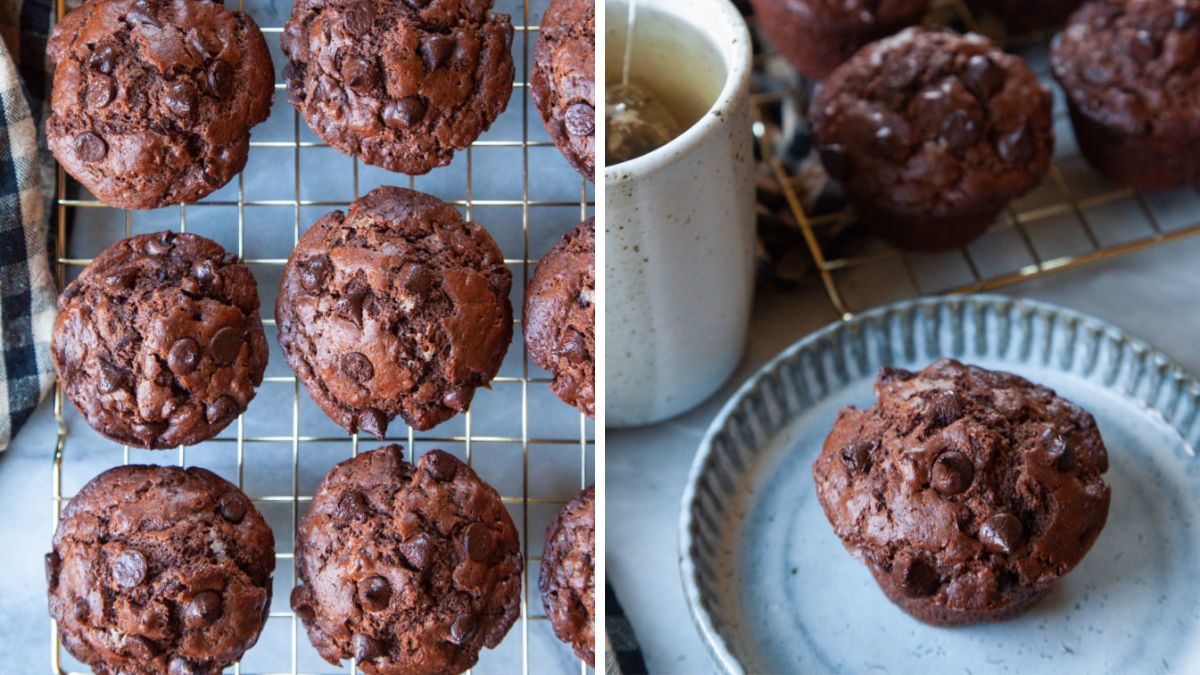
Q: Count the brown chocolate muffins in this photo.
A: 14